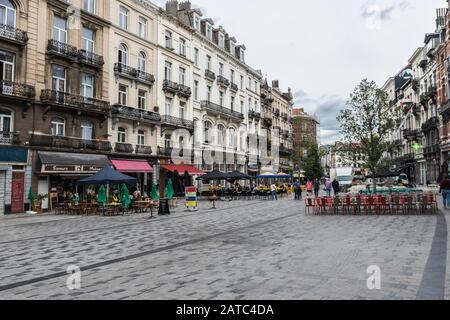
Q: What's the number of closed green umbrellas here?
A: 5